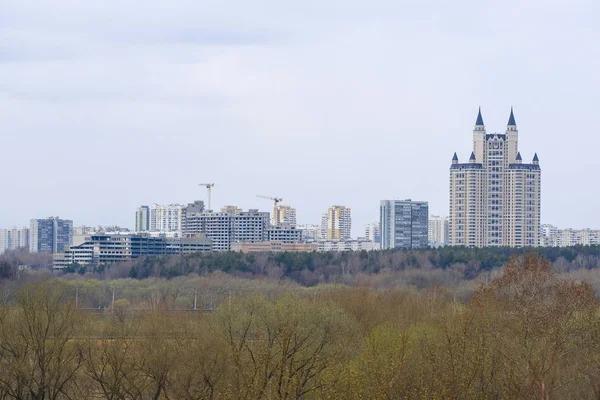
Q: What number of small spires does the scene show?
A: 4